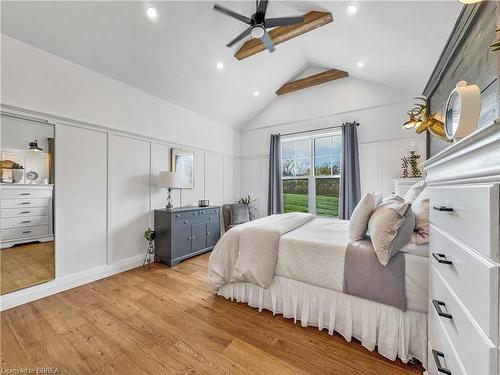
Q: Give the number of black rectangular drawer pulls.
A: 4